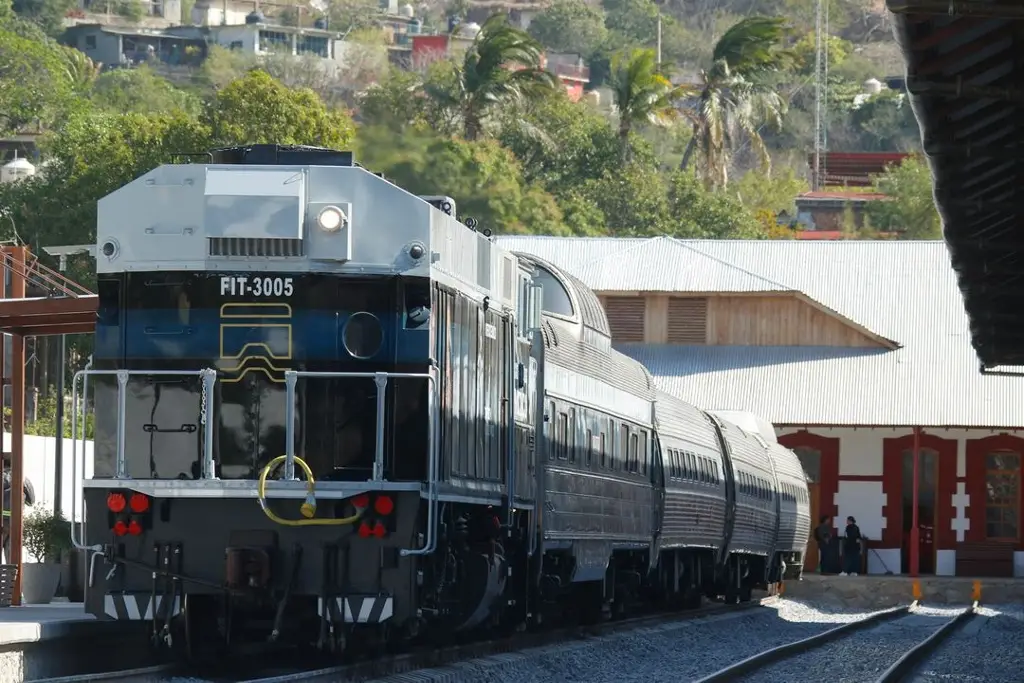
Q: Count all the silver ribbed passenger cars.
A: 4